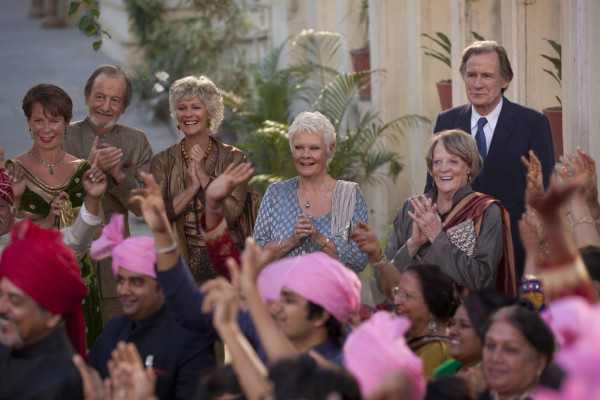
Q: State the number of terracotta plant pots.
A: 3